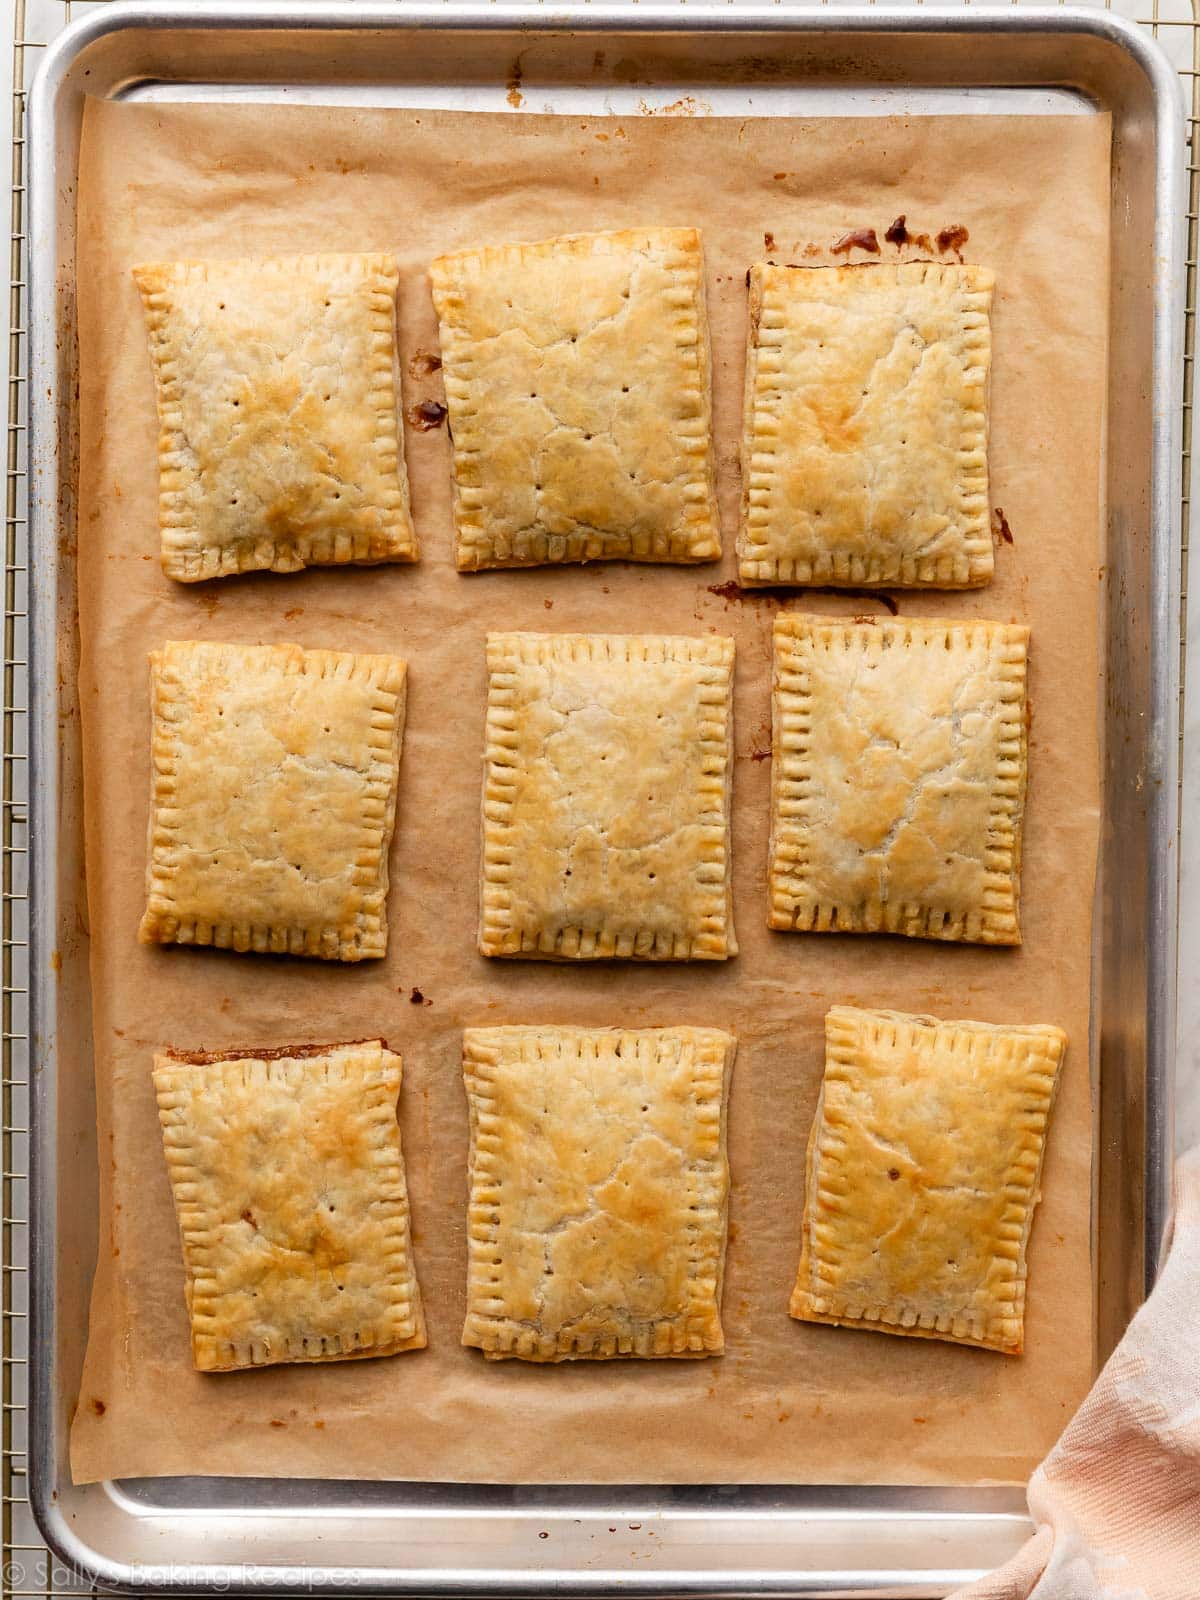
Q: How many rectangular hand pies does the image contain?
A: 9